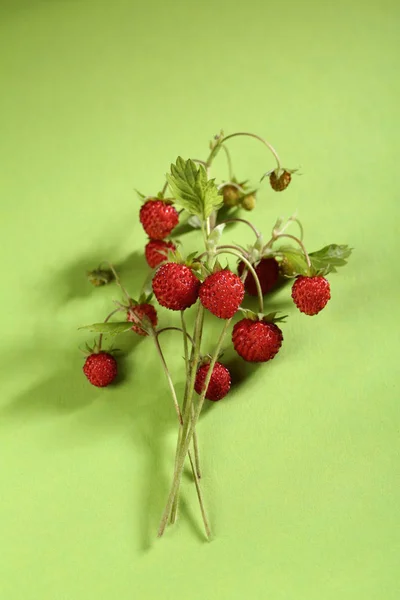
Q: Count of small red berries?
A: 10